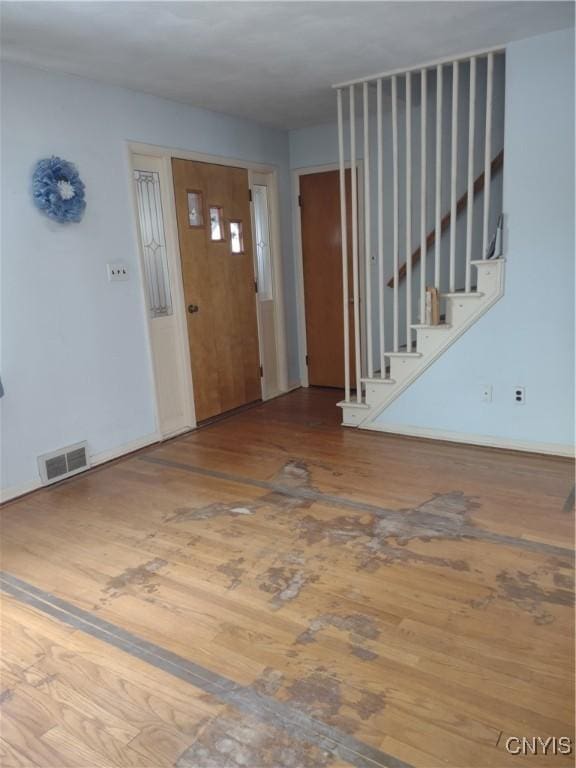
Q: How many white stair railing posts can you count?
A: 11